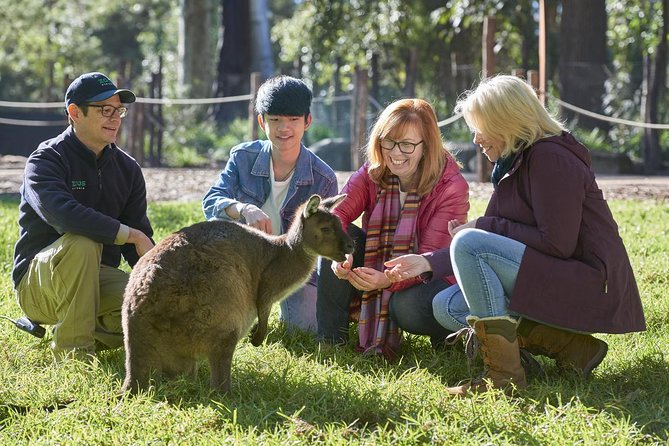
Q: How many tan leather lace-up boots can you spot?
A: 2